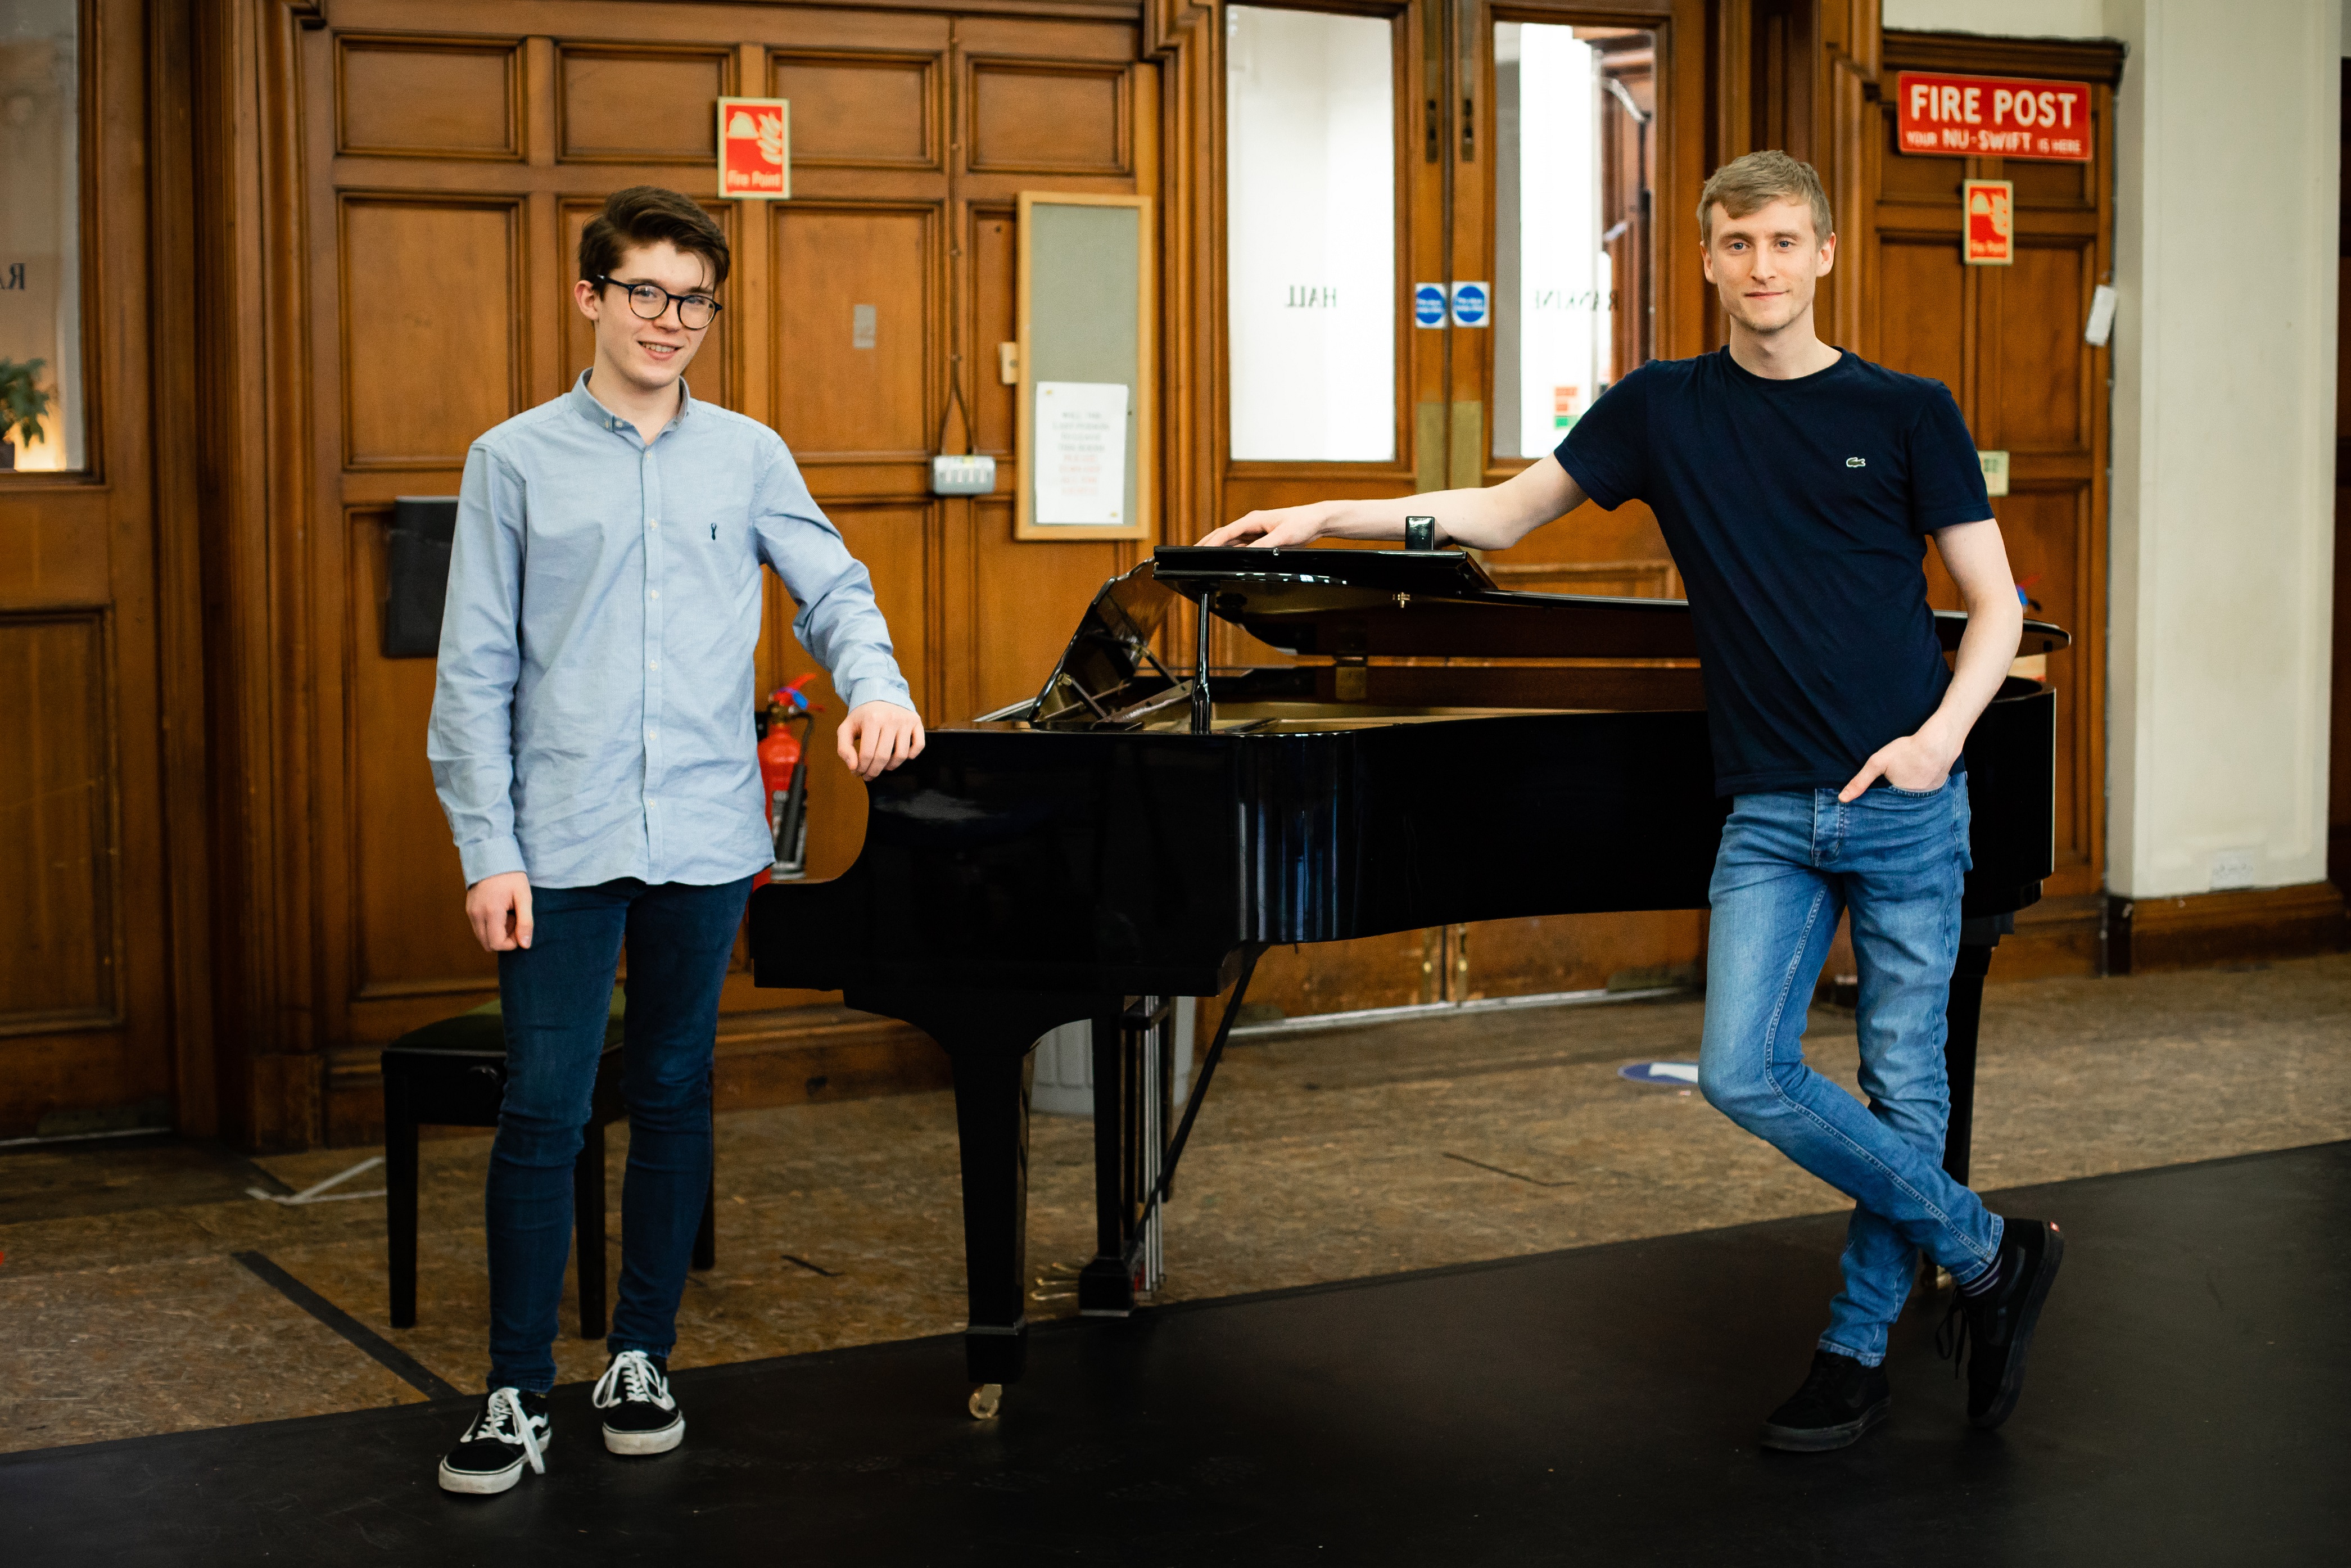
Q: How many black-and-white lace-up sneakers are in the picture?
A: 2